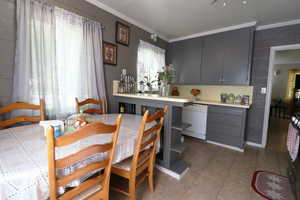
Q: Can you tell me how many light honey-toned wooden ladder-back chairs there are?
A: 4